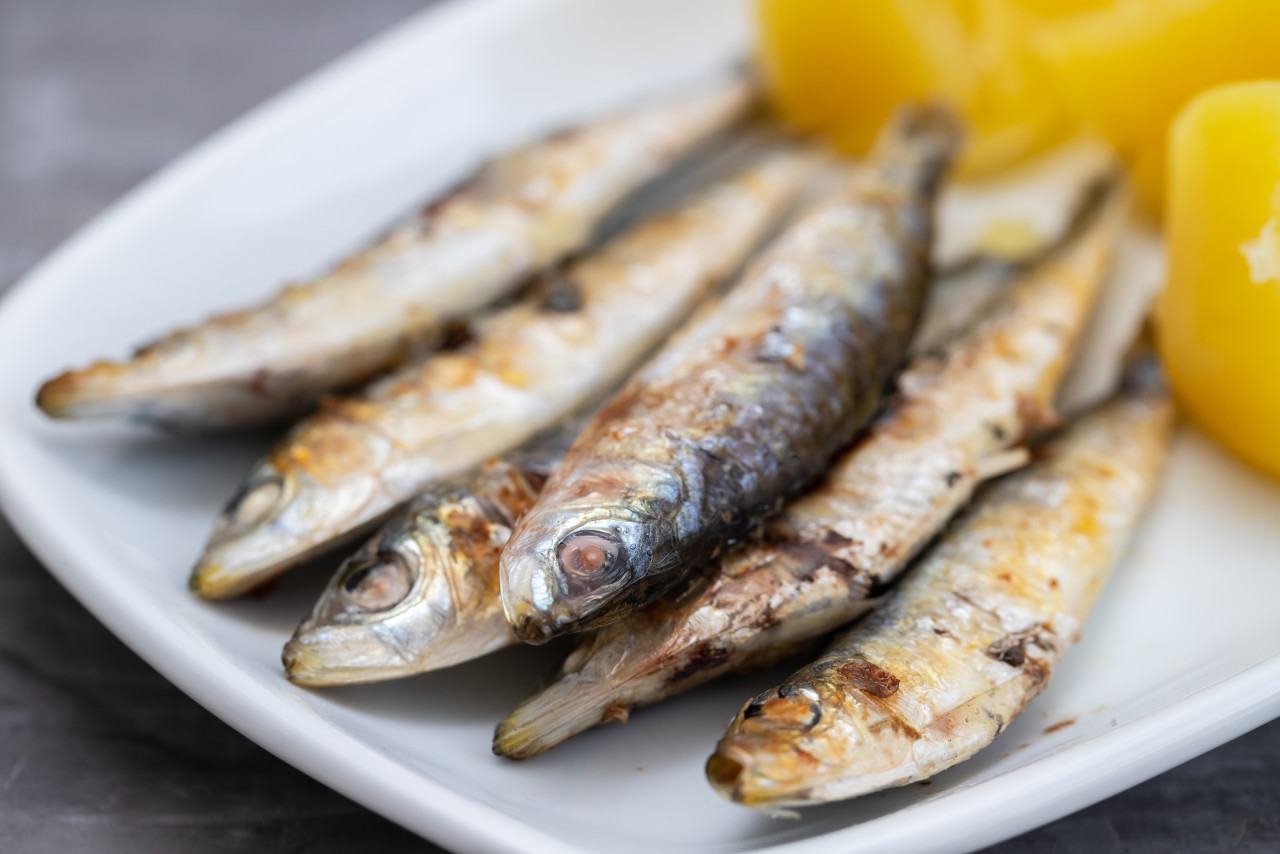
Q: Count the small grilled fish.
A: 6